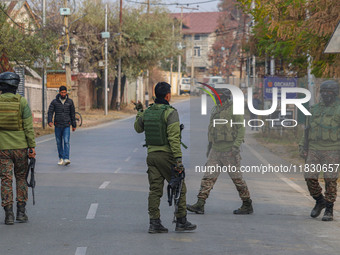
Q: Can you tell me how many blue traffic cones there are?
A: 0